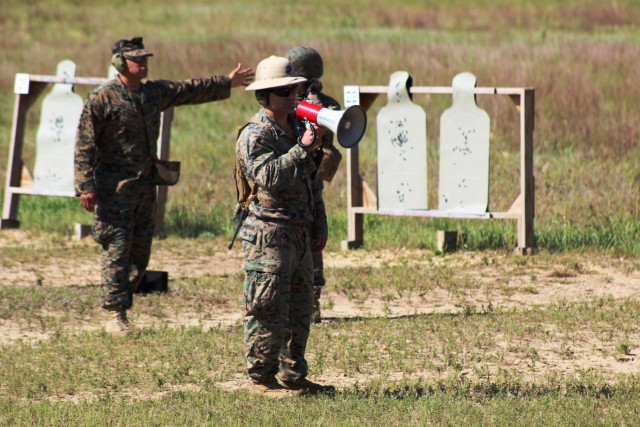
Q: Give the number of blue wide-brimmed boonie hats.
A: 0